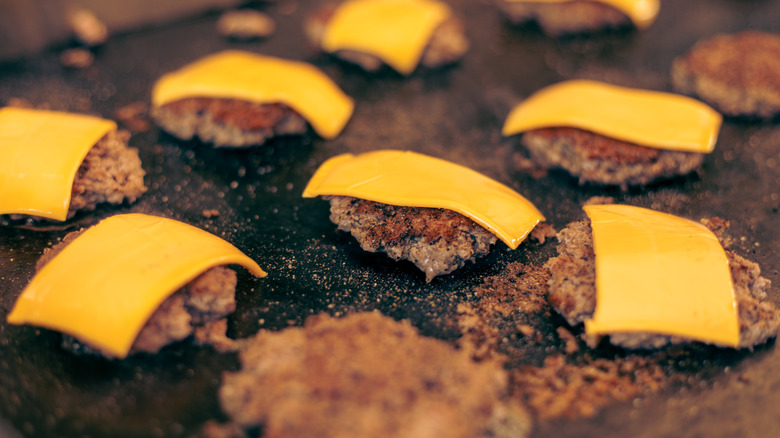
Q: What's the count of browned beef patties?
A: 10